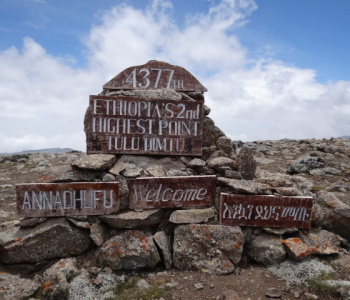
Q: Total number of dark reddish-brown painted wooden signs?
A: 5